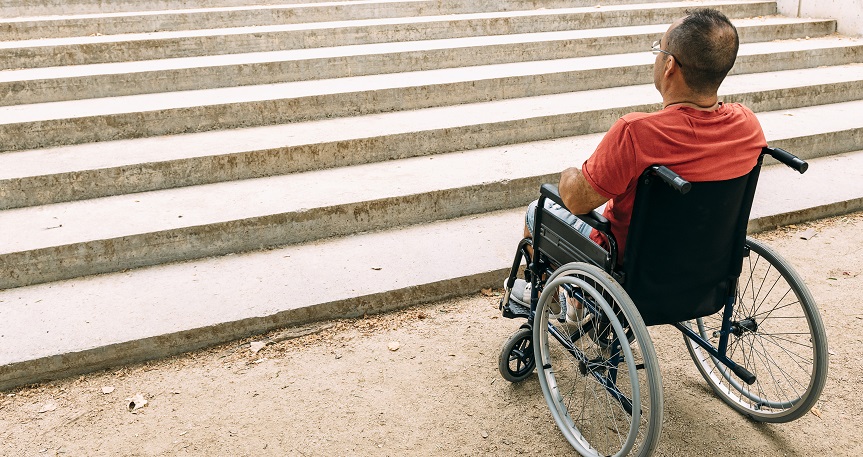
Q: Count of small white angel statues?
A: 0